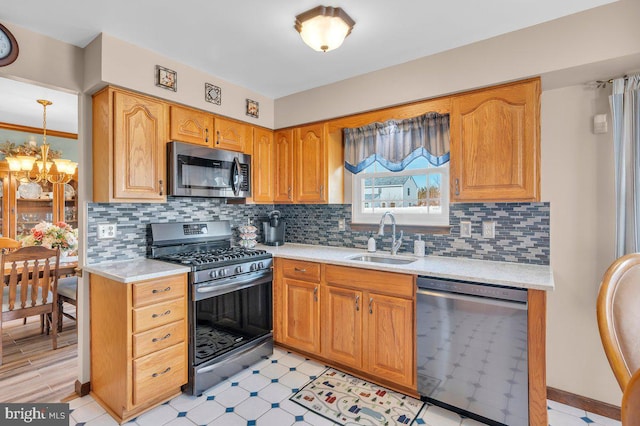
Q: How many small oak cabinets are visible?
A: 2